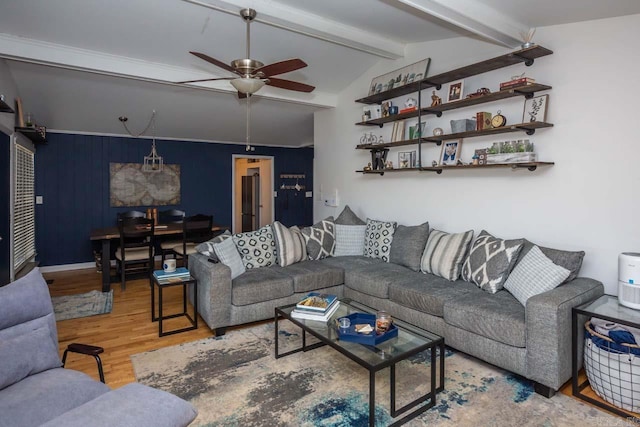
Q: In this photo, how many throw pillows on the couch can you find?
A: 13